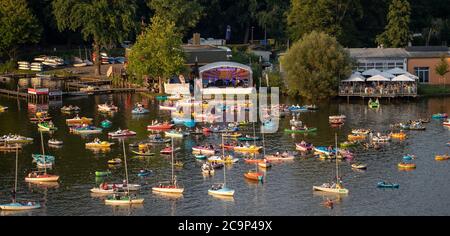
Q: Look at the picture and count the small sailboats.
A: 8